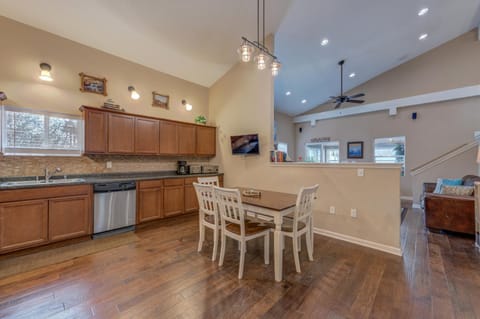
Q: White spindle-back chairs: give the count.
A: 4